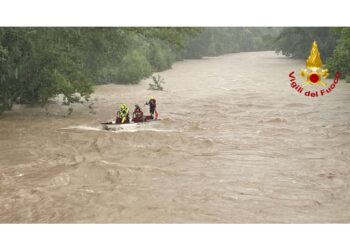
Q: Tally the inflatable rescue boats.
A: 1